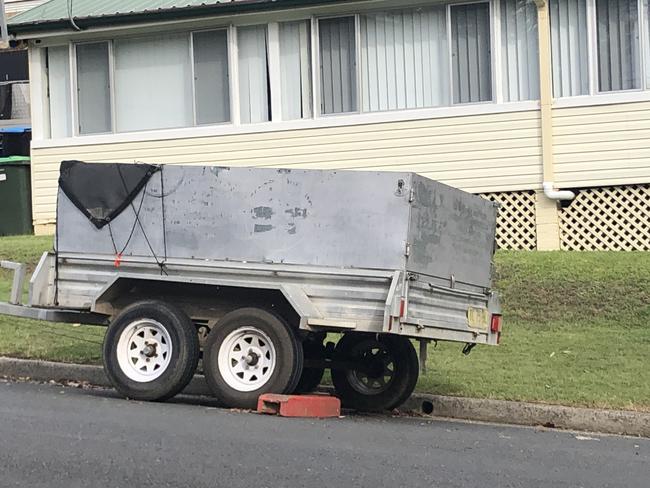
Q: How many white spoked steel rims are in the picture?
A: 2